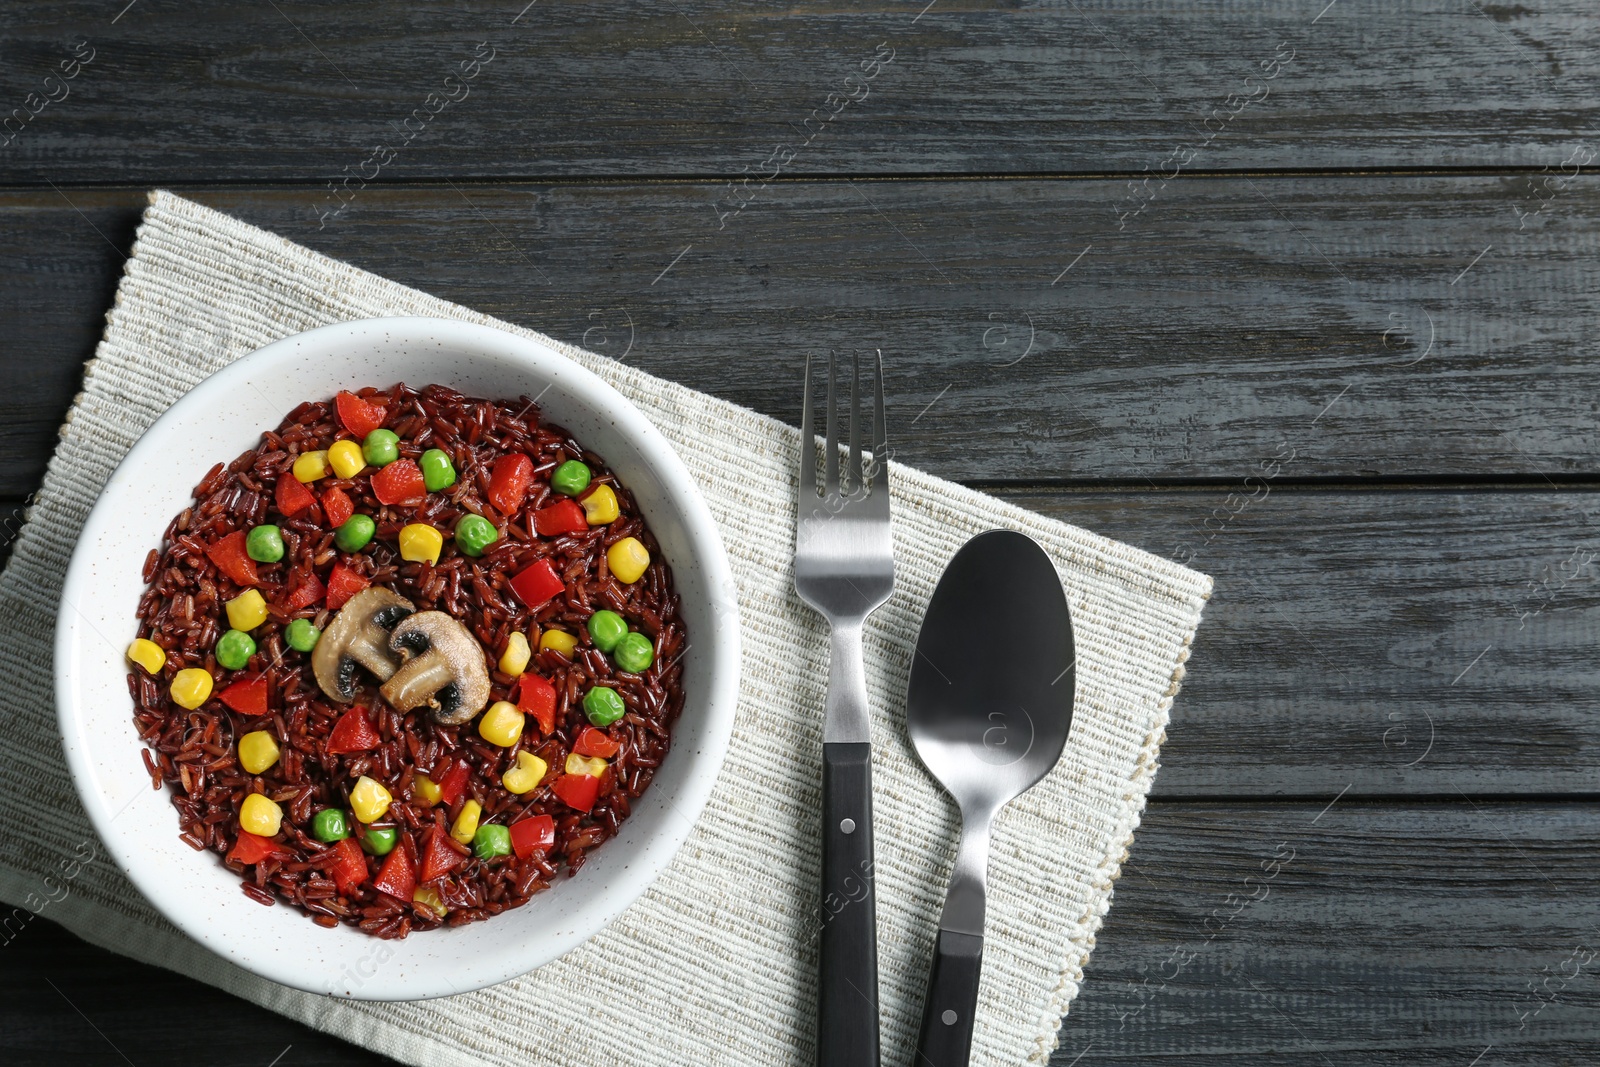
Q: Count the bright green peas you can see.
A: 14